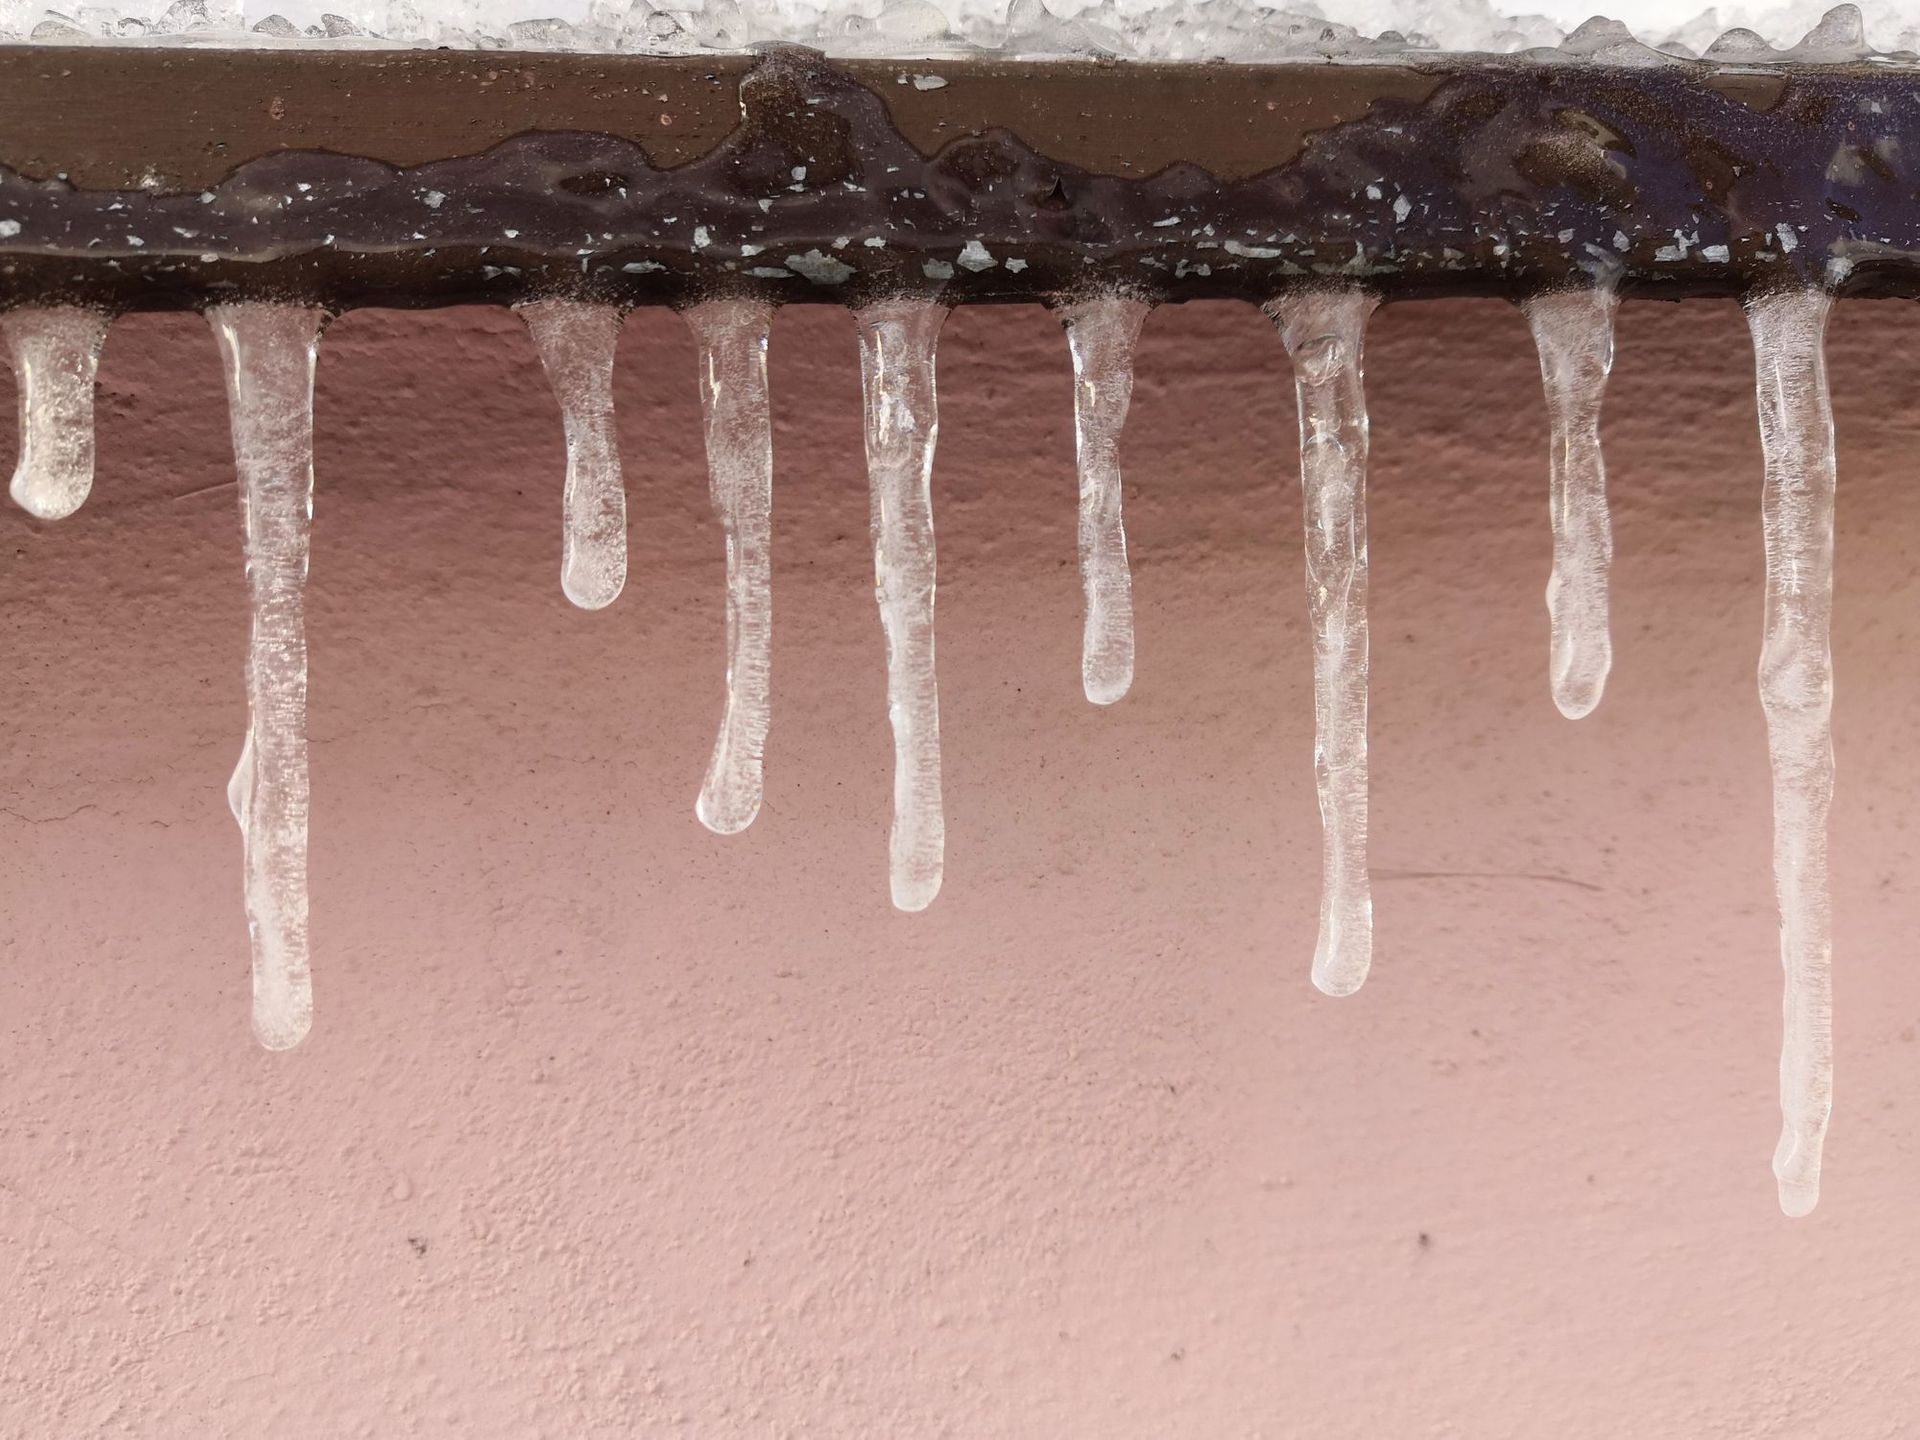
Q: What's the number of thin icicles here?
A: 9